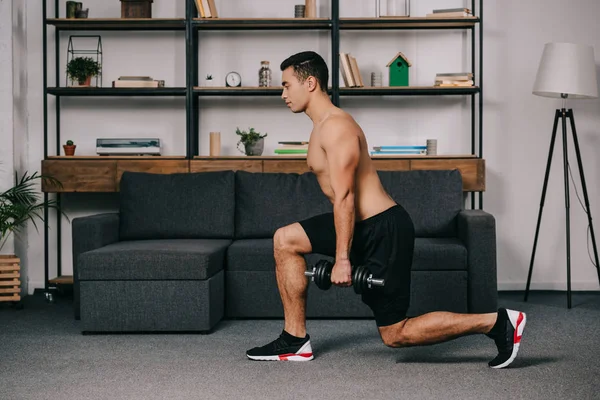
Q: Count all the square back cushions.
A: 3